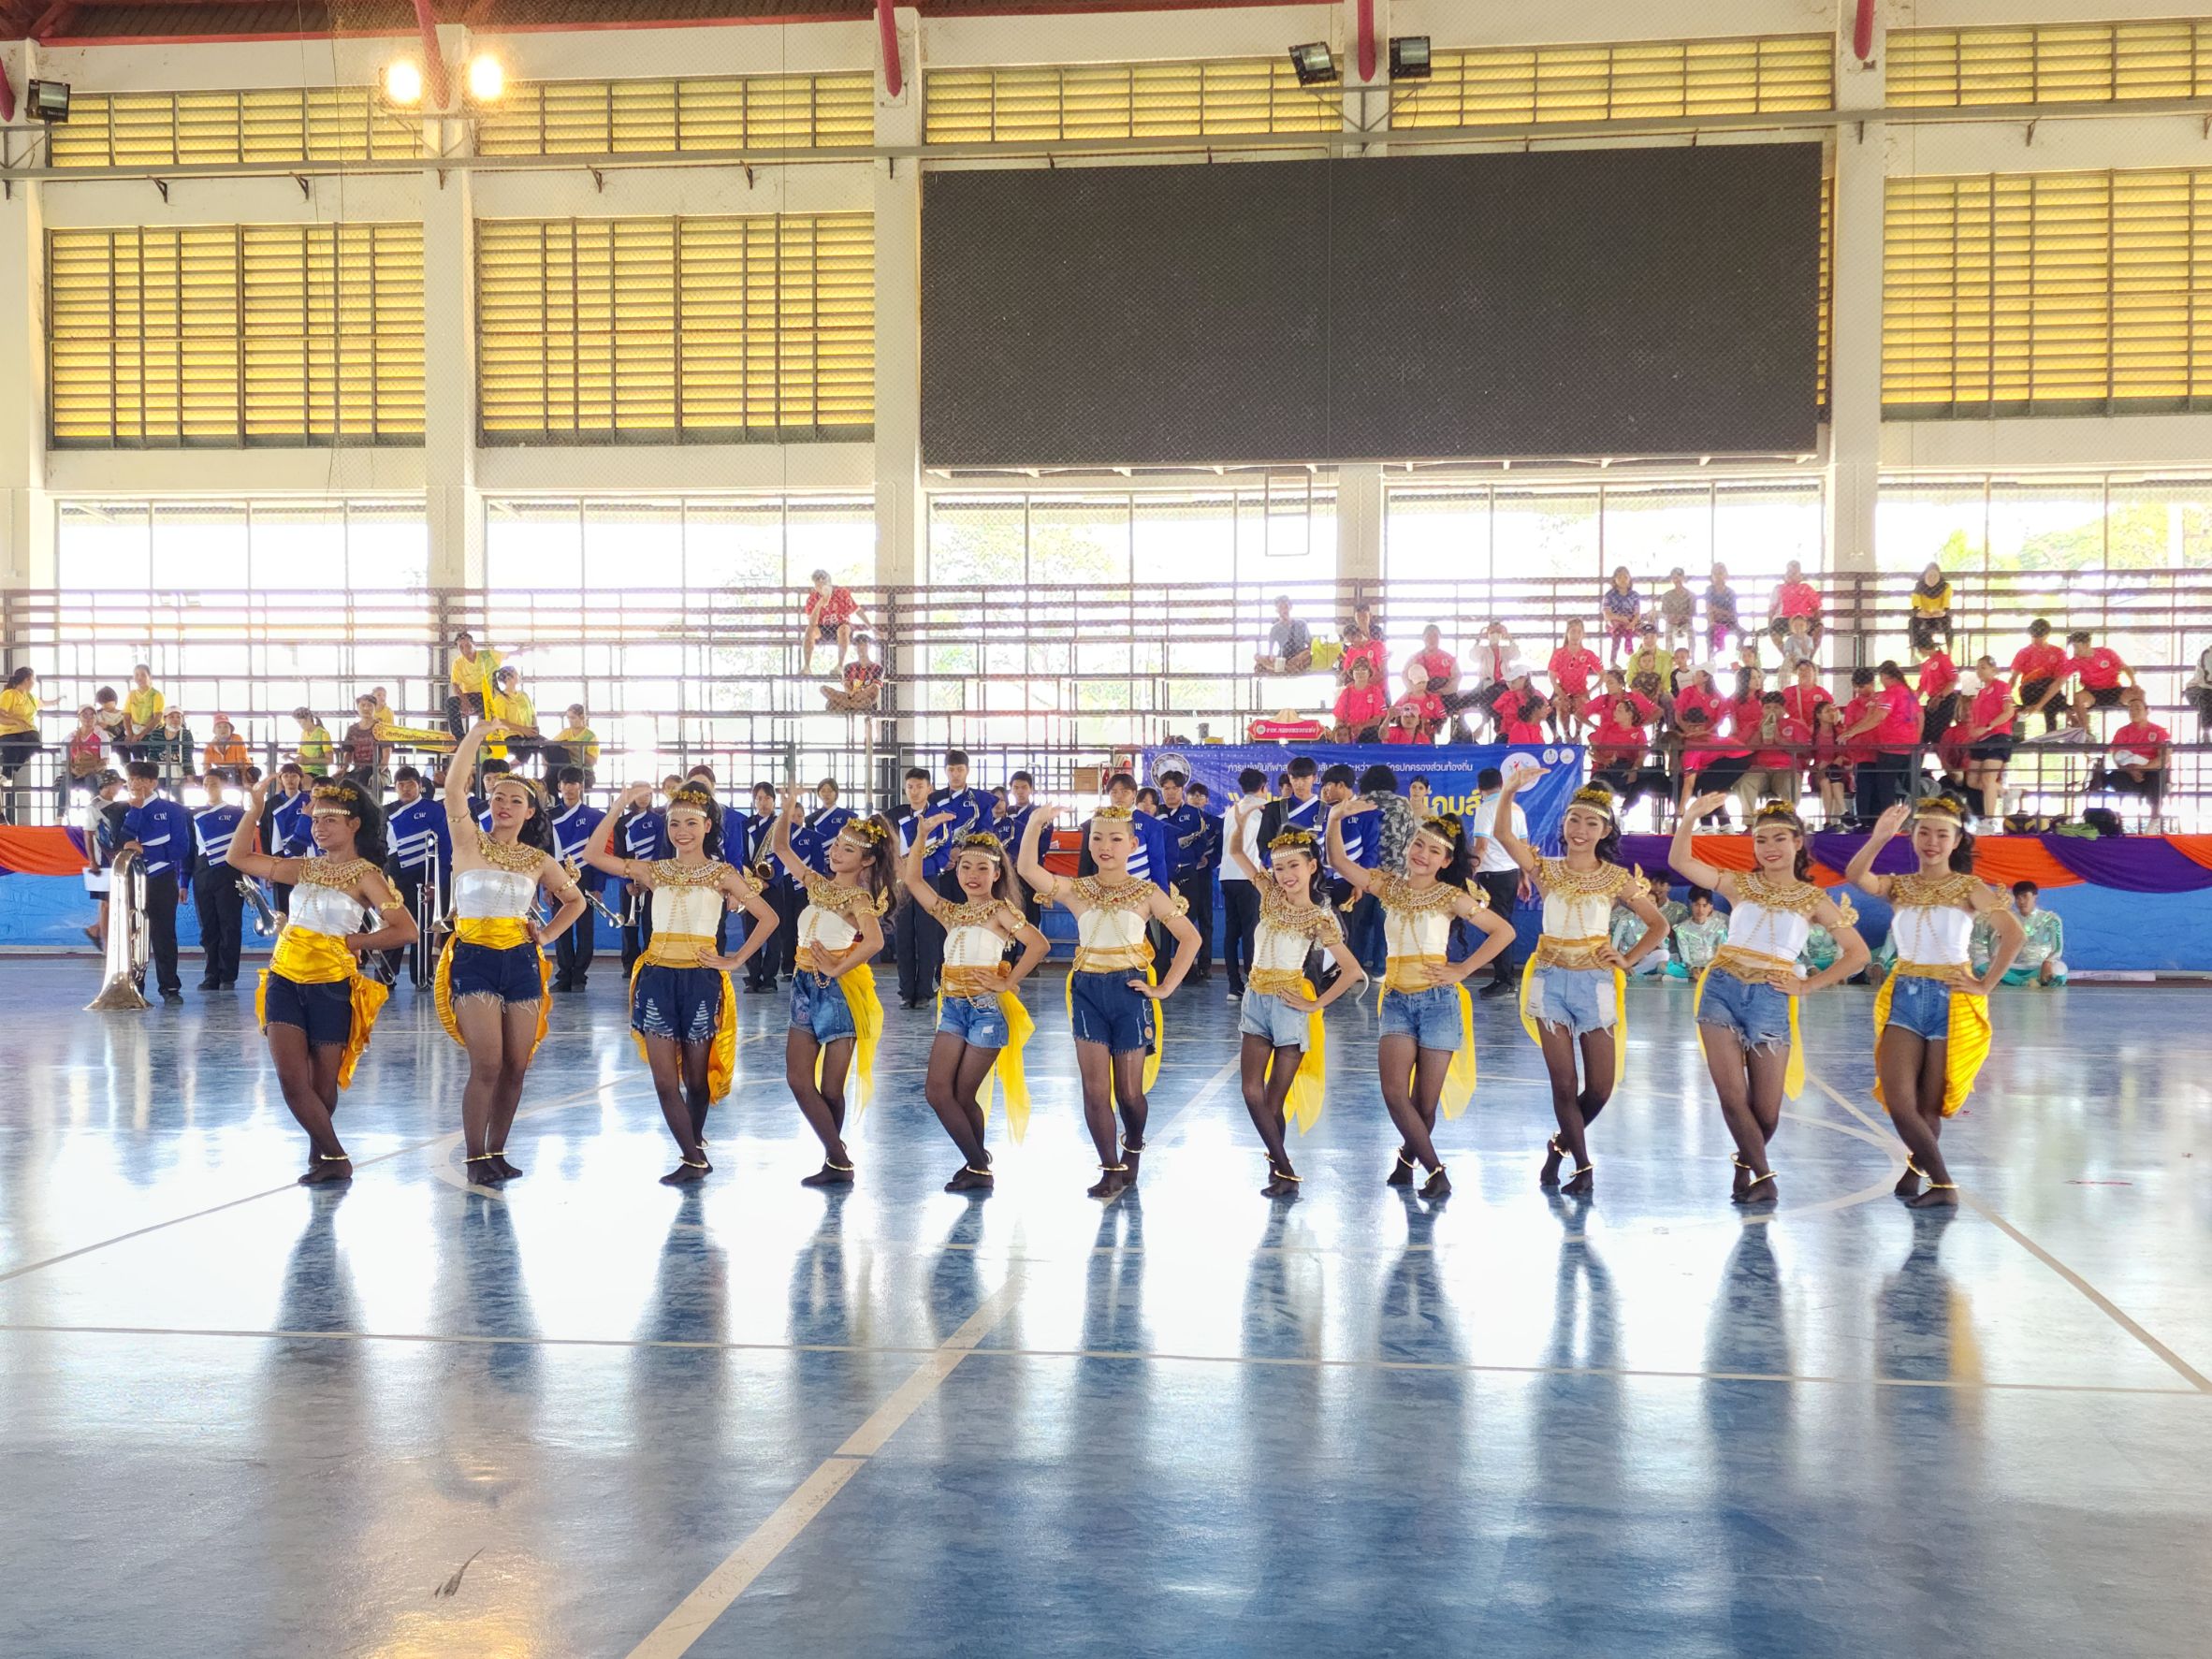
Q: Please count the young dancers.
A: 11